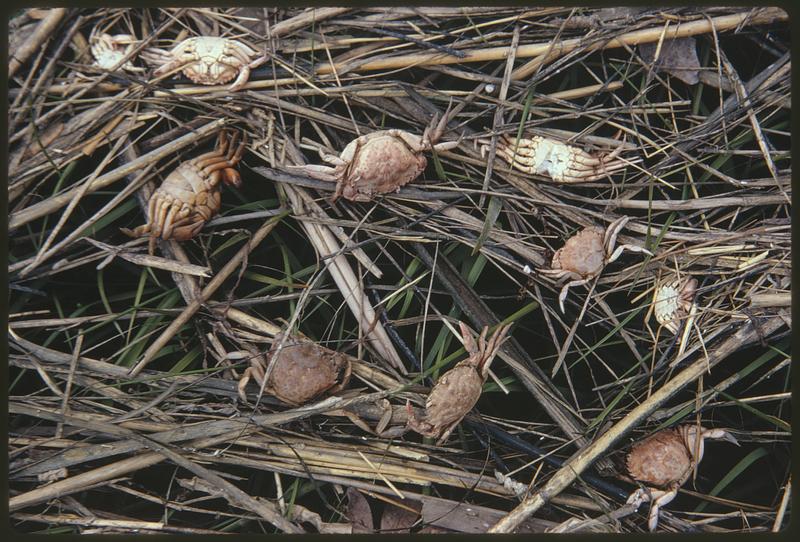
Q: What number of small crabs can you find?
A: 10